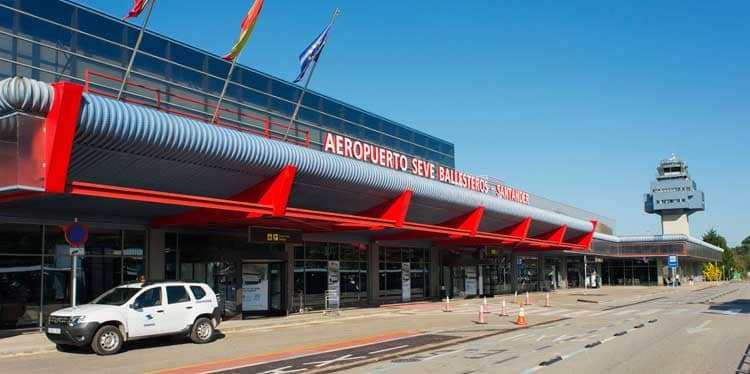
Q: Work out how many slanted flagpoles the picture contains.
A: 3